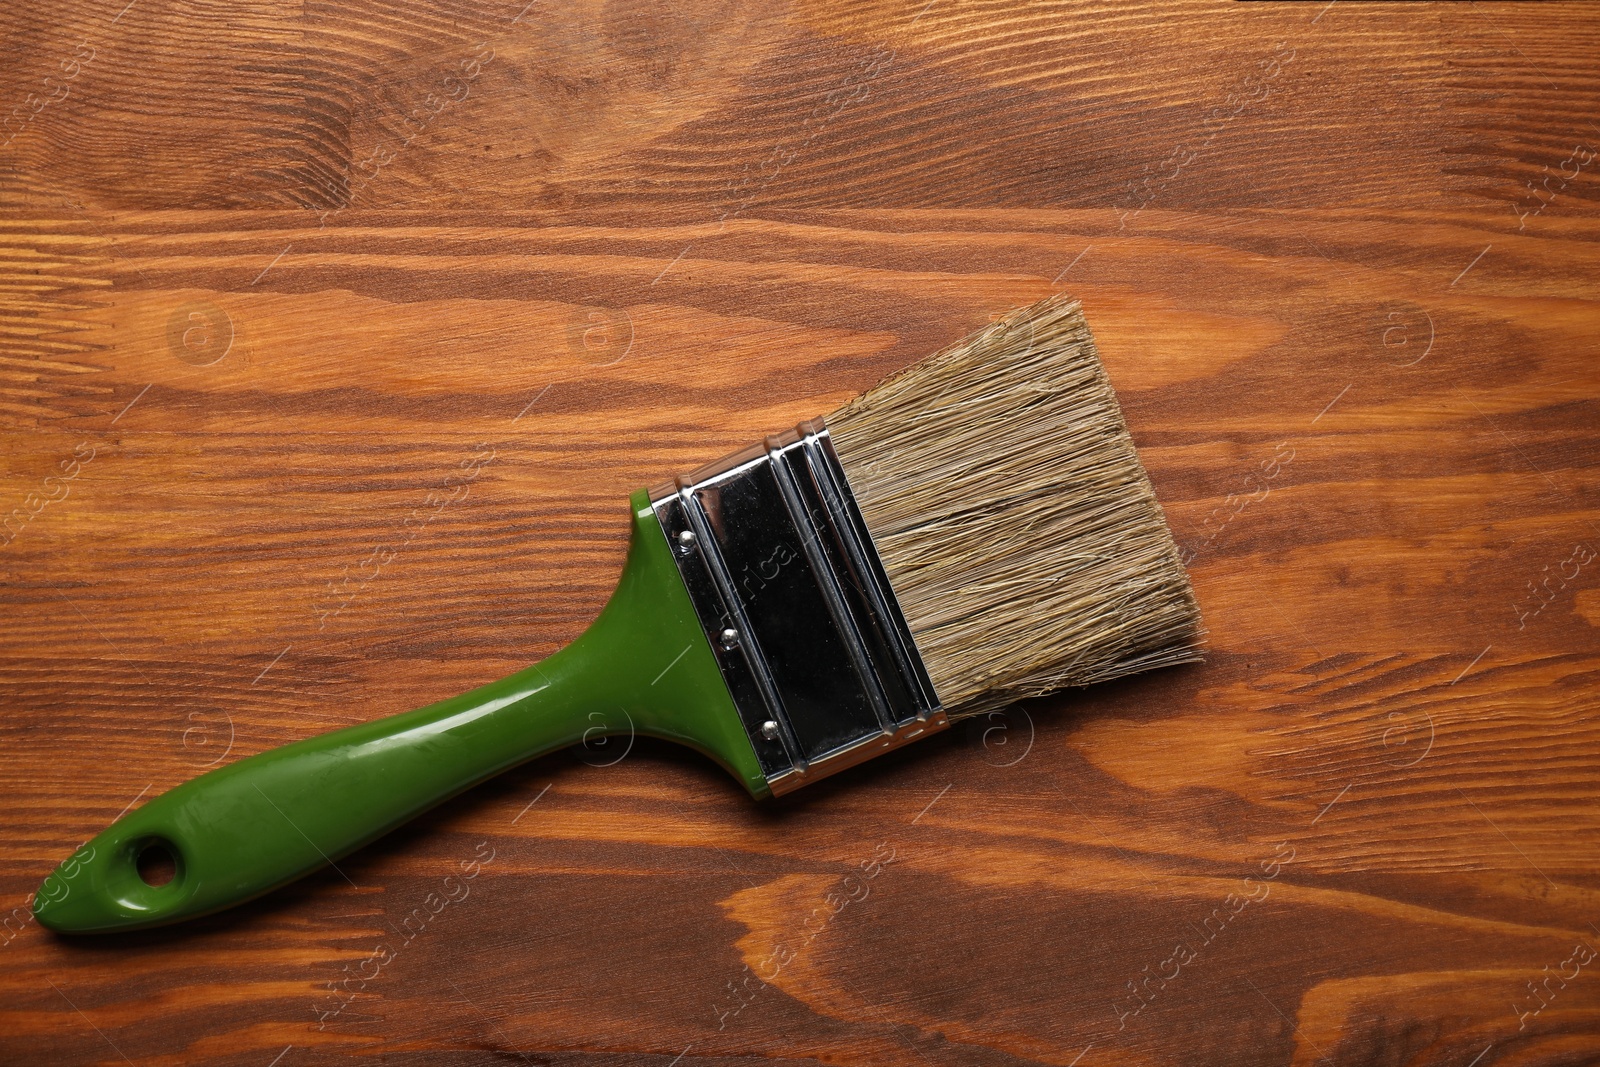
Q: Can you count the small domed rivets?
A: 3